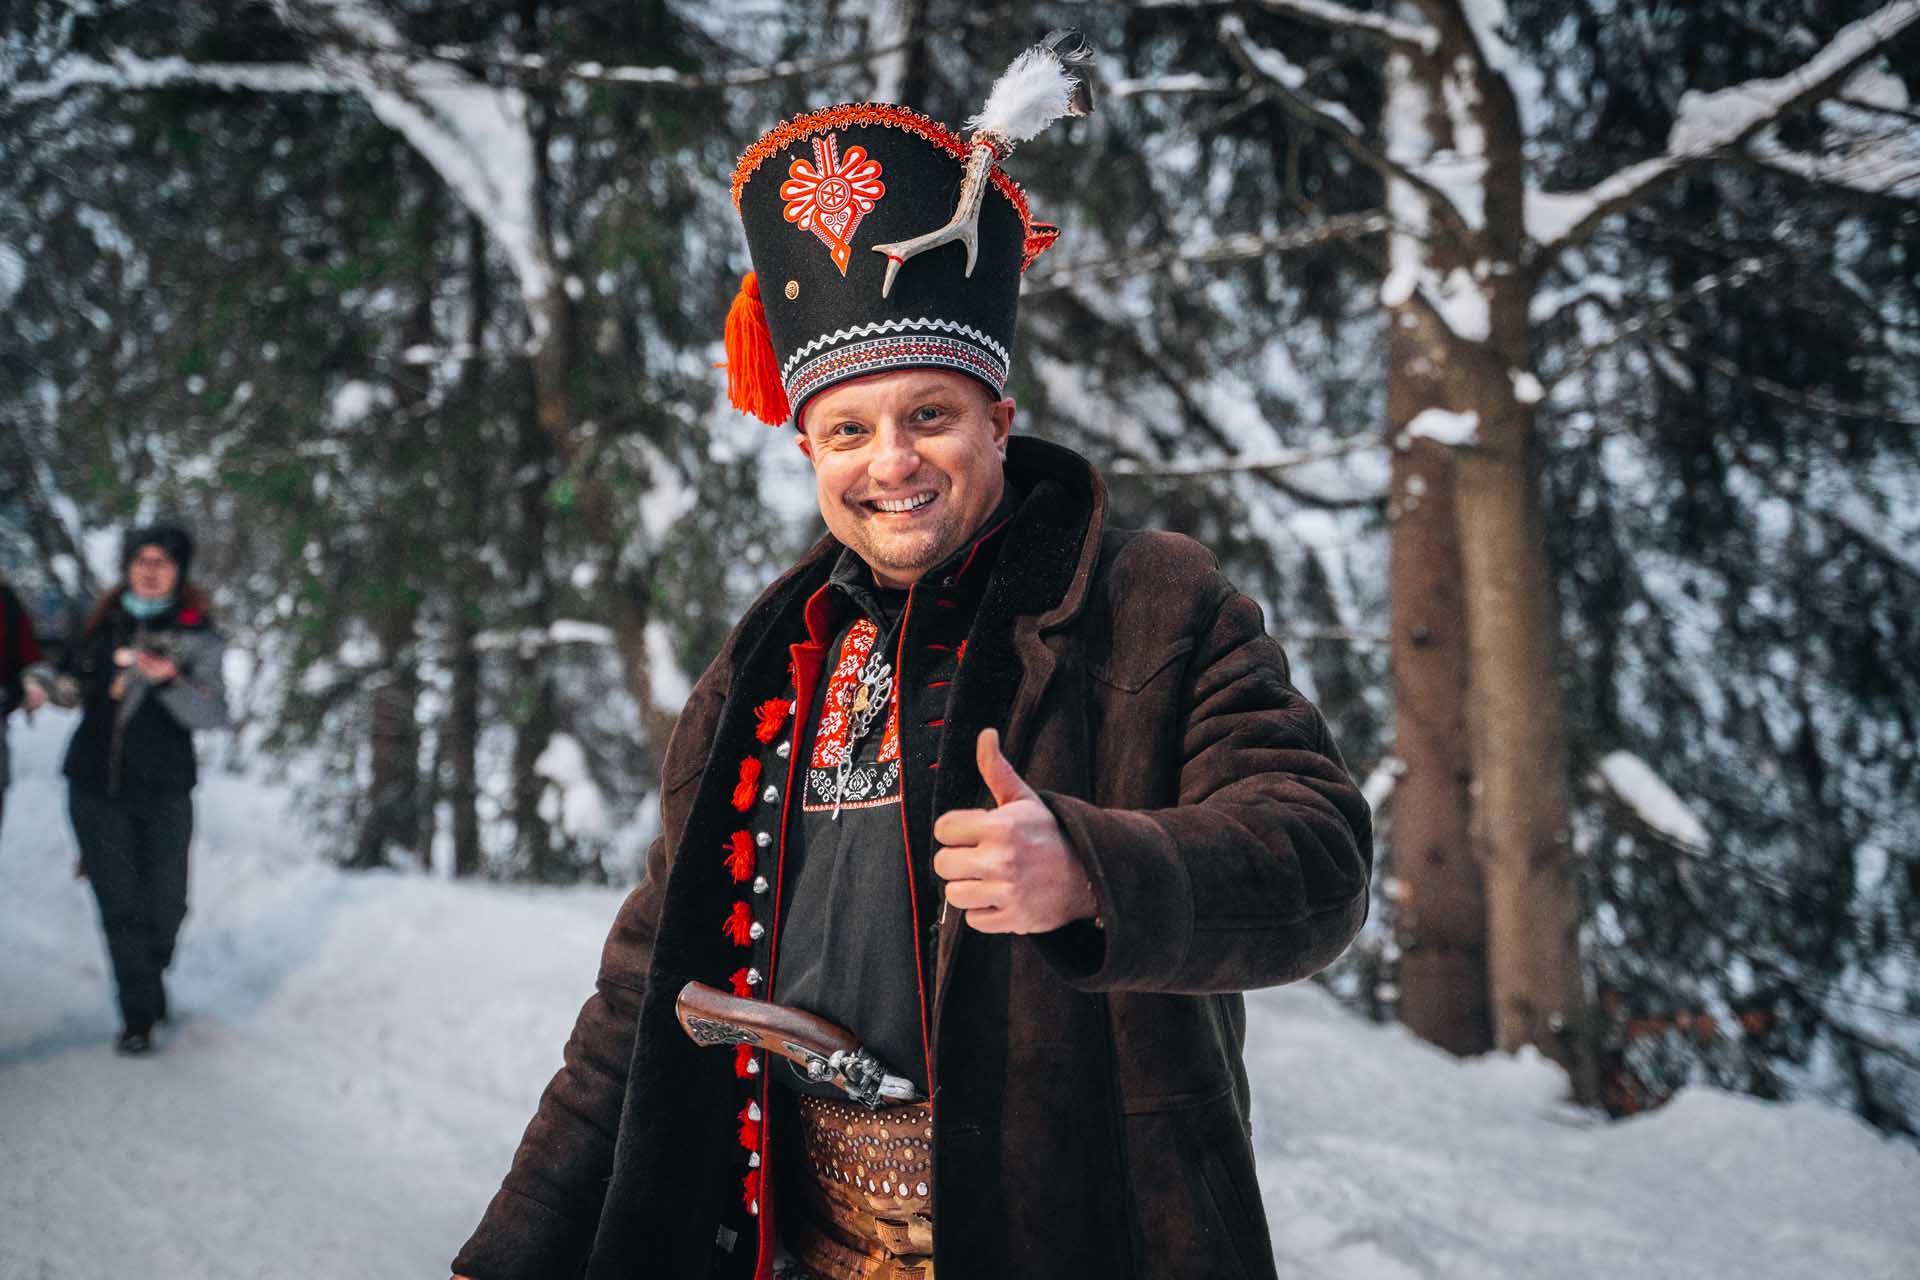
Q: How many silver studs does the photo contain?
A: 11